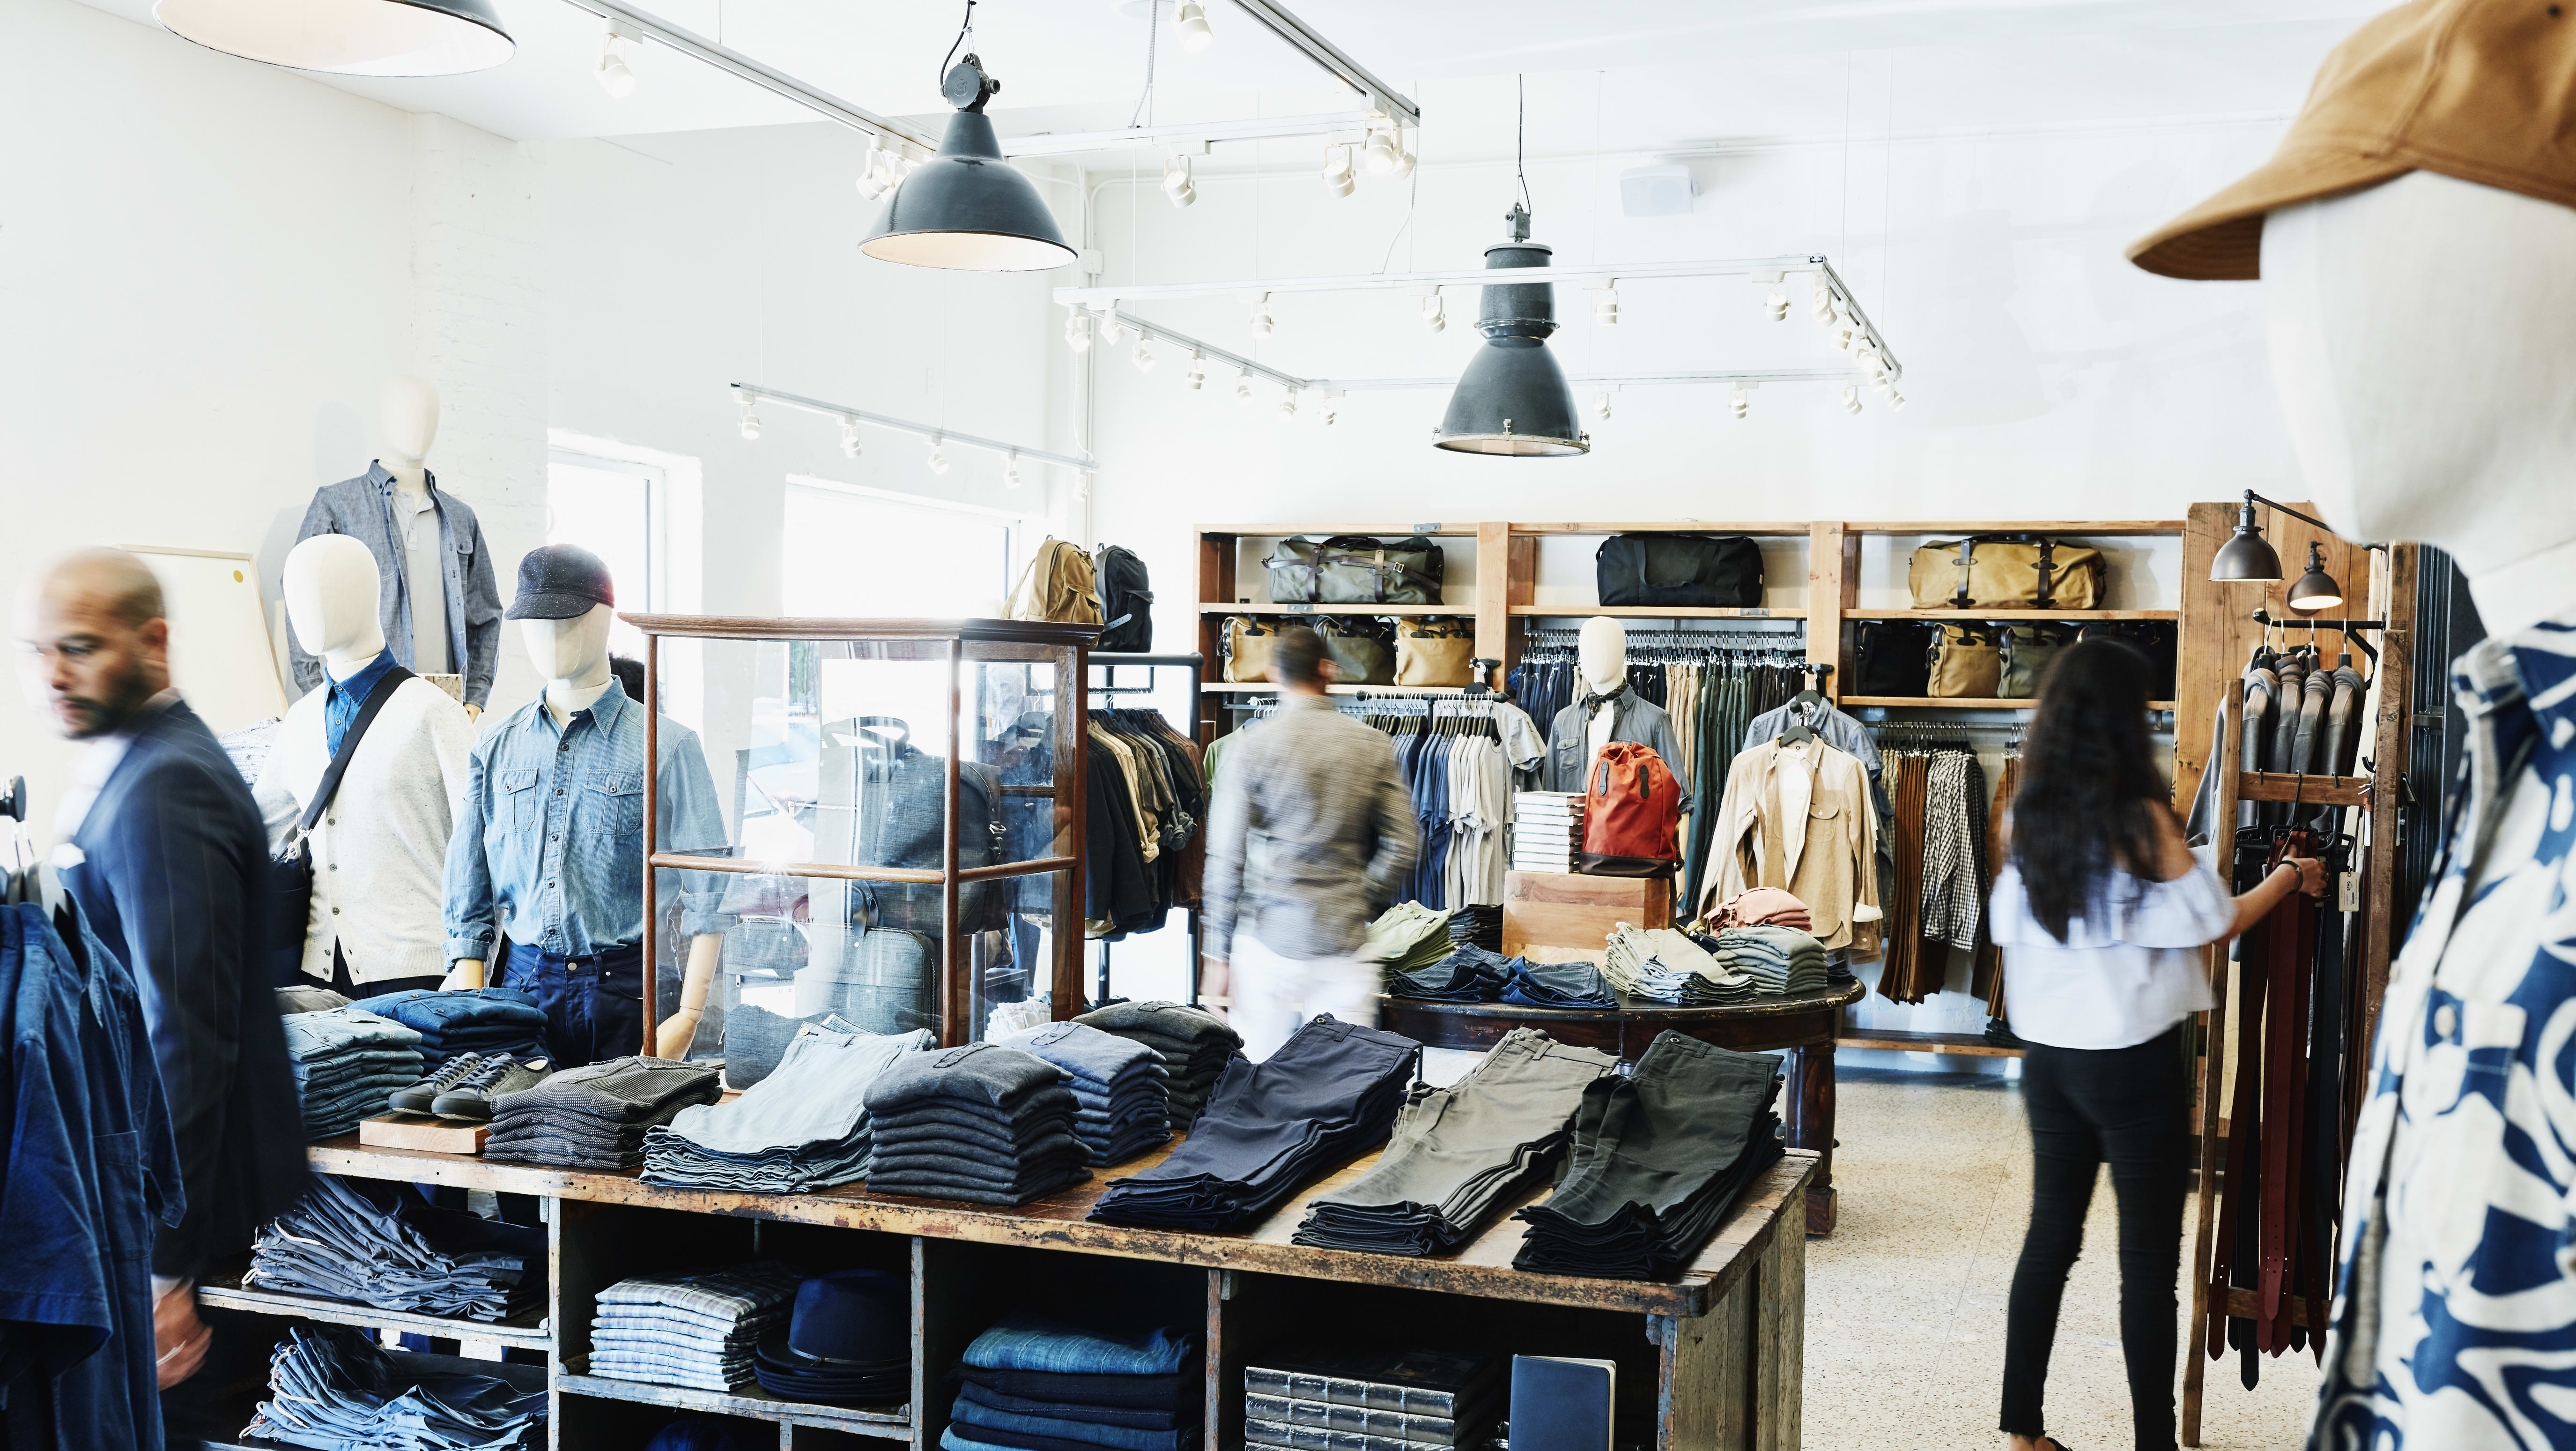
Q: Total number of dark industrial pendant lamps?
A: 3